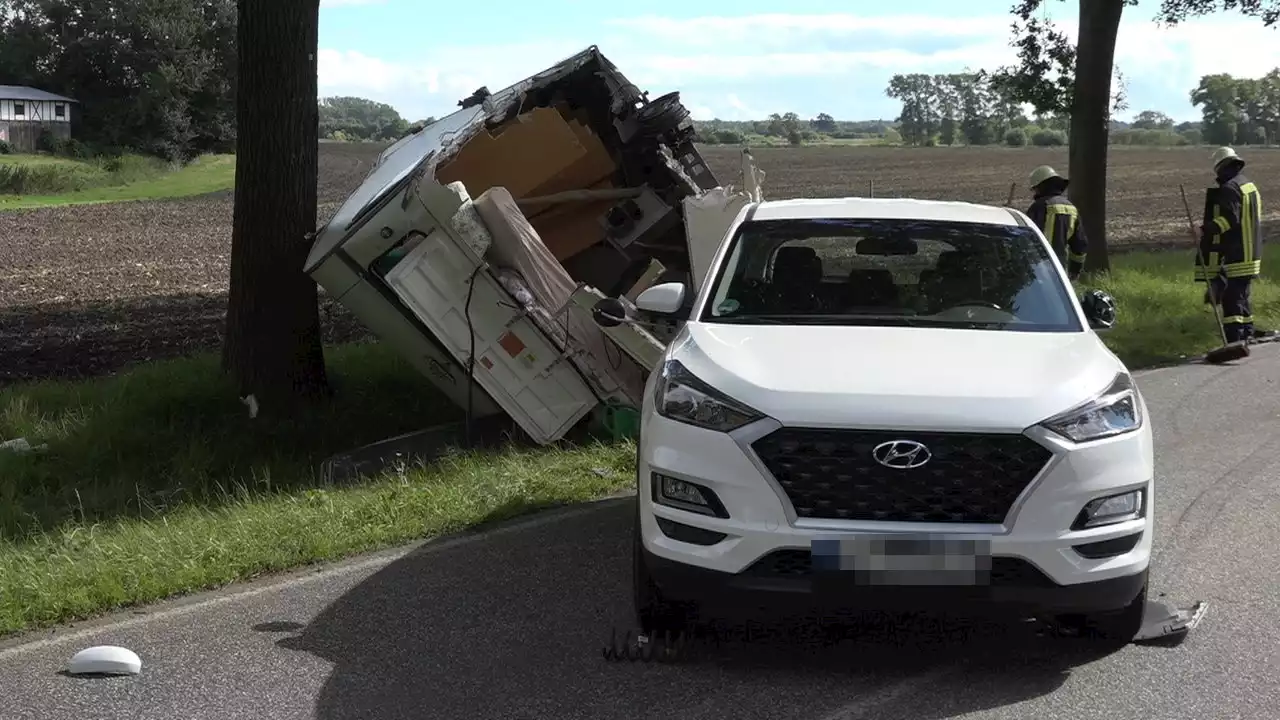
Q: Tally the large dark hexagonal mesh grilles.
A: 1